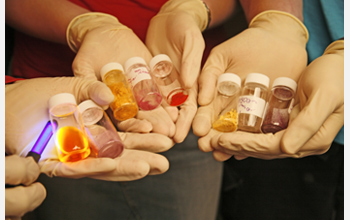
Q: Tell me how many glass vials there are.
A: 8